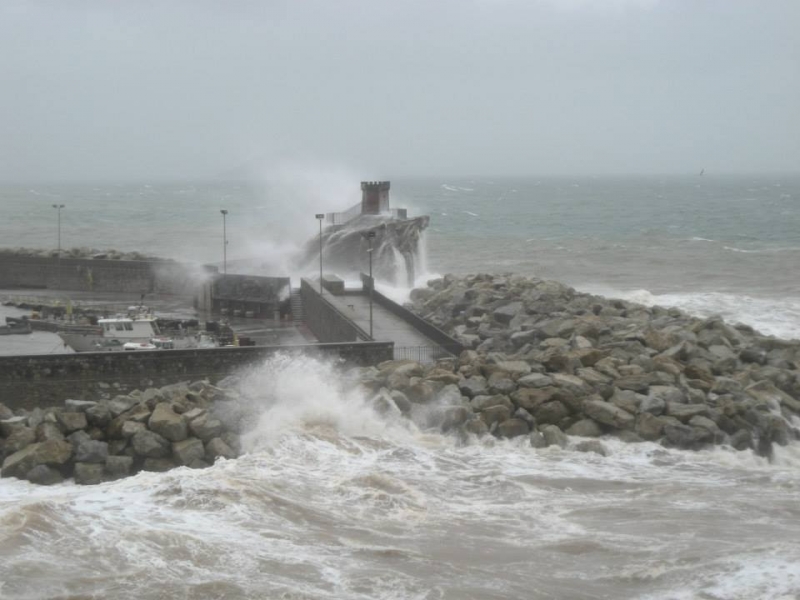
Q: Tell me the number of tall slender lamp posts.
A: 4